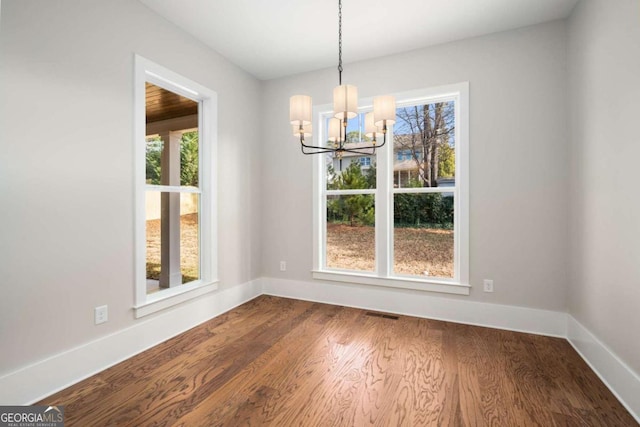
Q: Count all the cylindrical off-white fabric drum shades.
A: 6